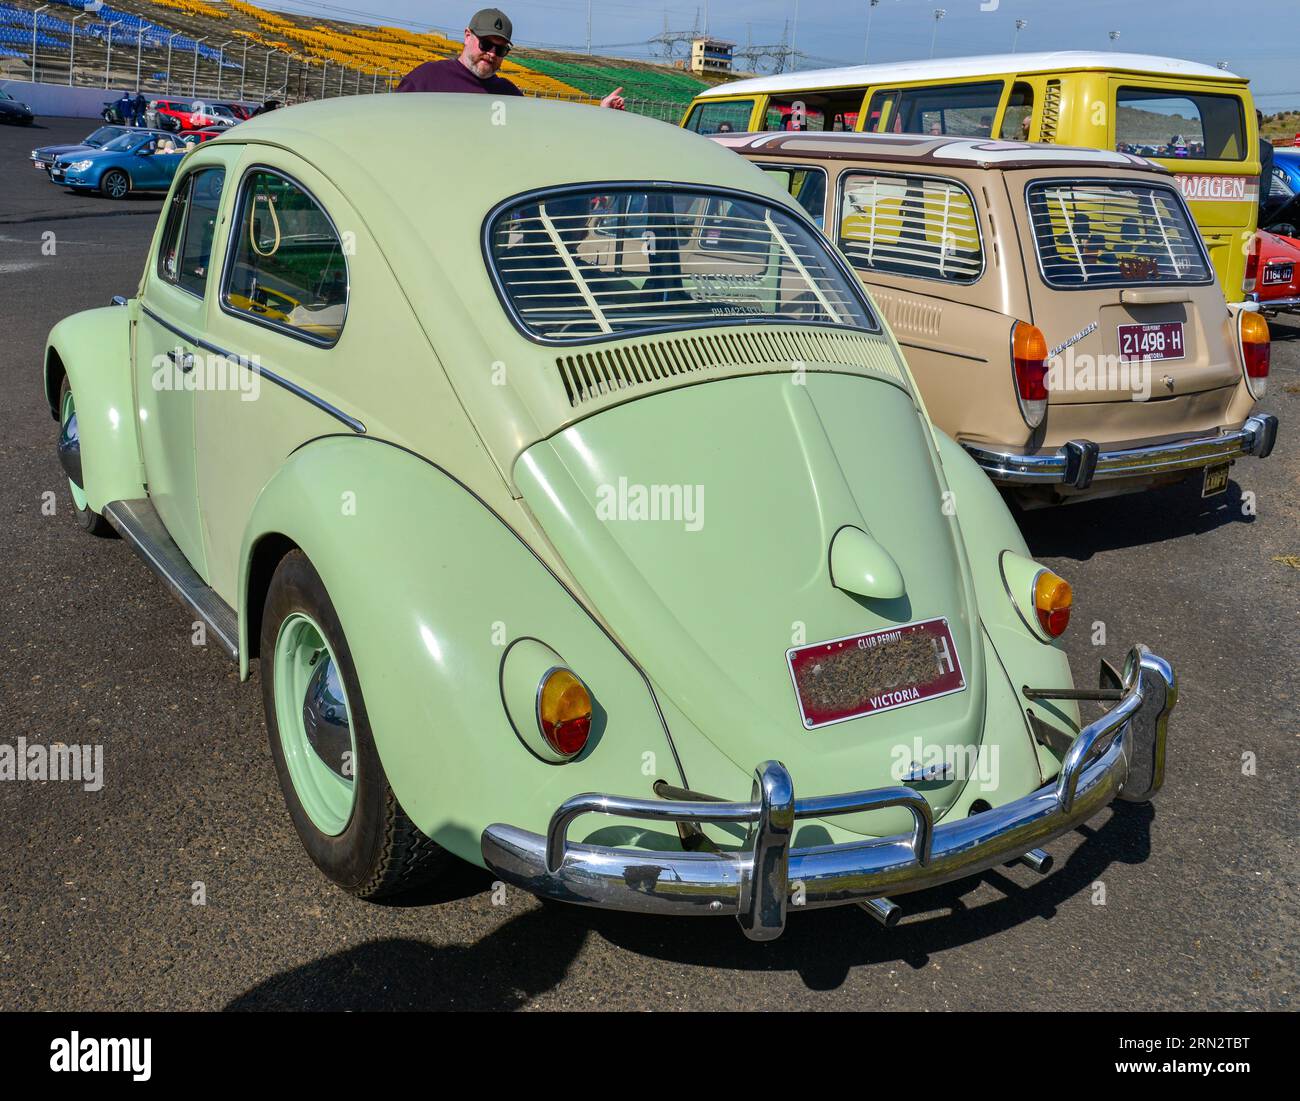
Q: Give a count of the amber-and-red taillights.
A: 4